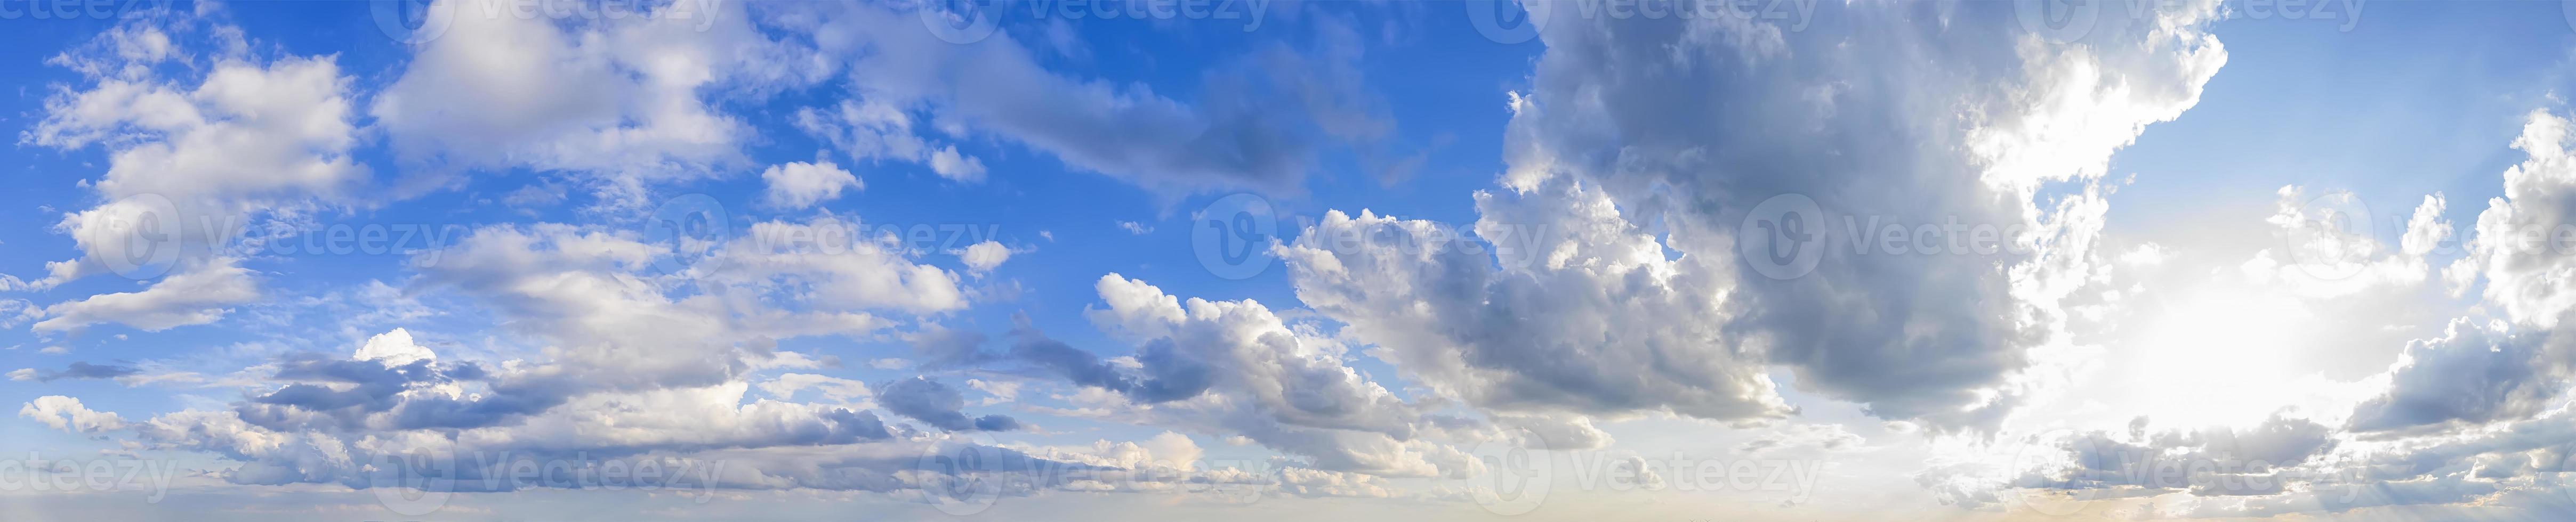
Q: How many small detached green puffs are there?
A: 0